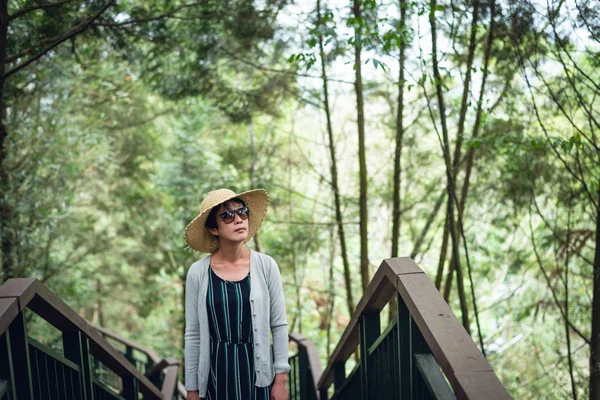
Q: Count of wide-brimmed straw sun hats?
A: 1